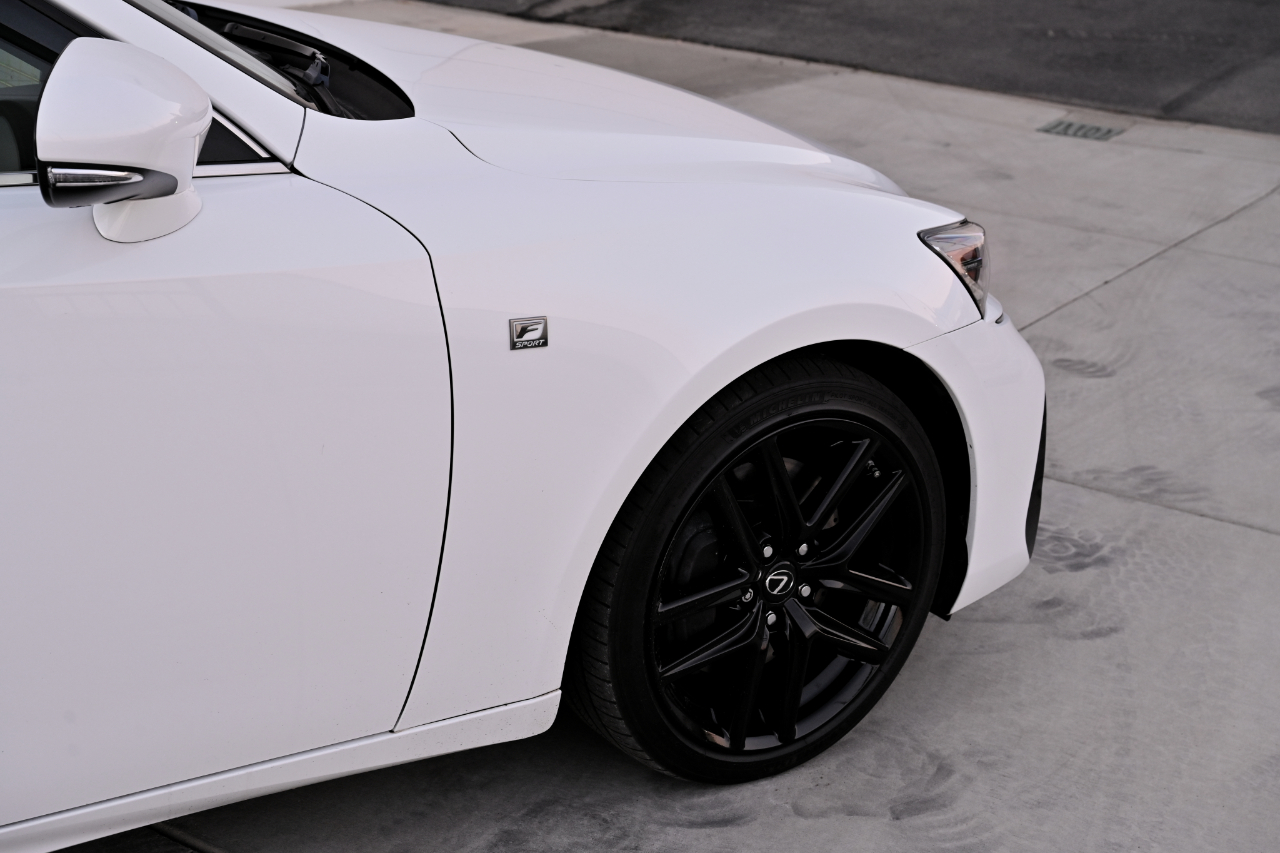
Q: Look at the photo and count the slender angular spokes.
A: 10